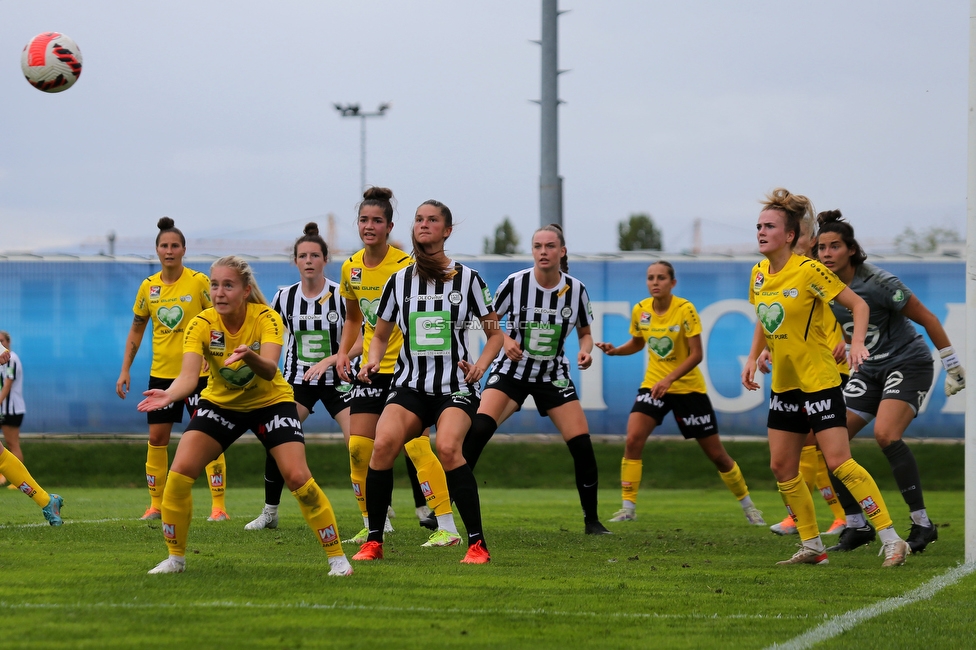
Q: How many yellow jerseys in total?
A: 6